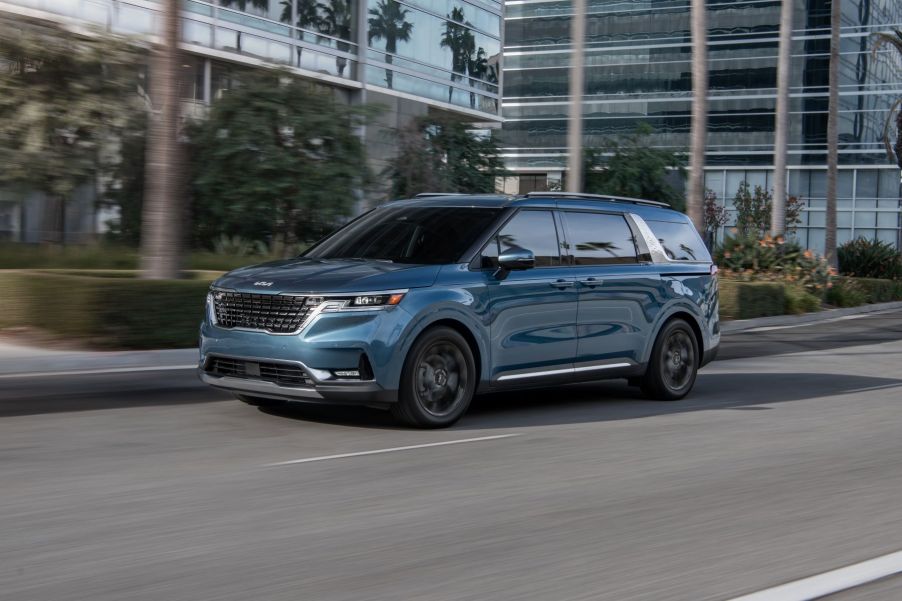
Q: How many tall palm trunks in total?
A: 5